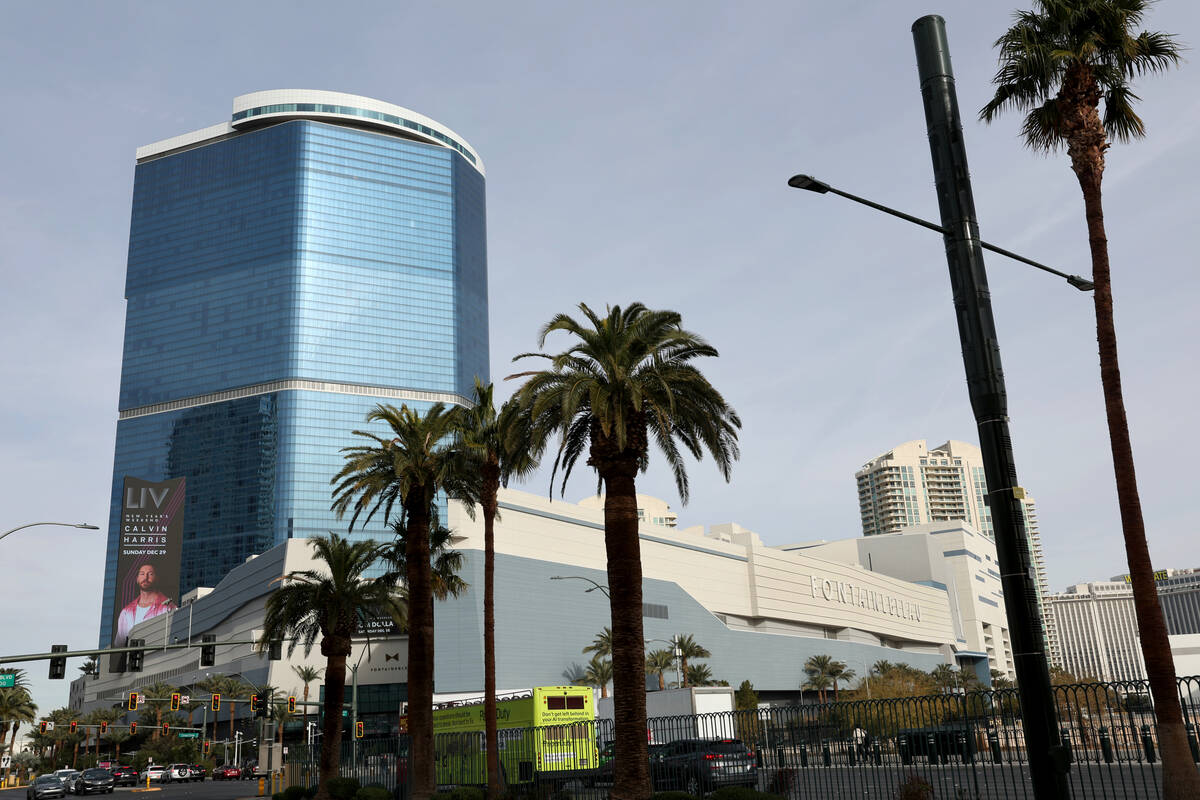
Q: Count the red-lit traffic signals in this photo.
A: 12